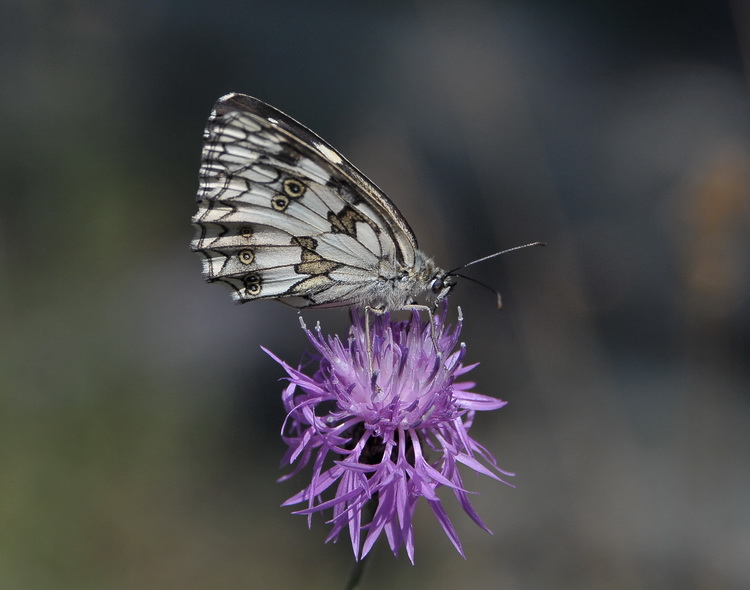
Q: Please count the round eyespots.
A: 6